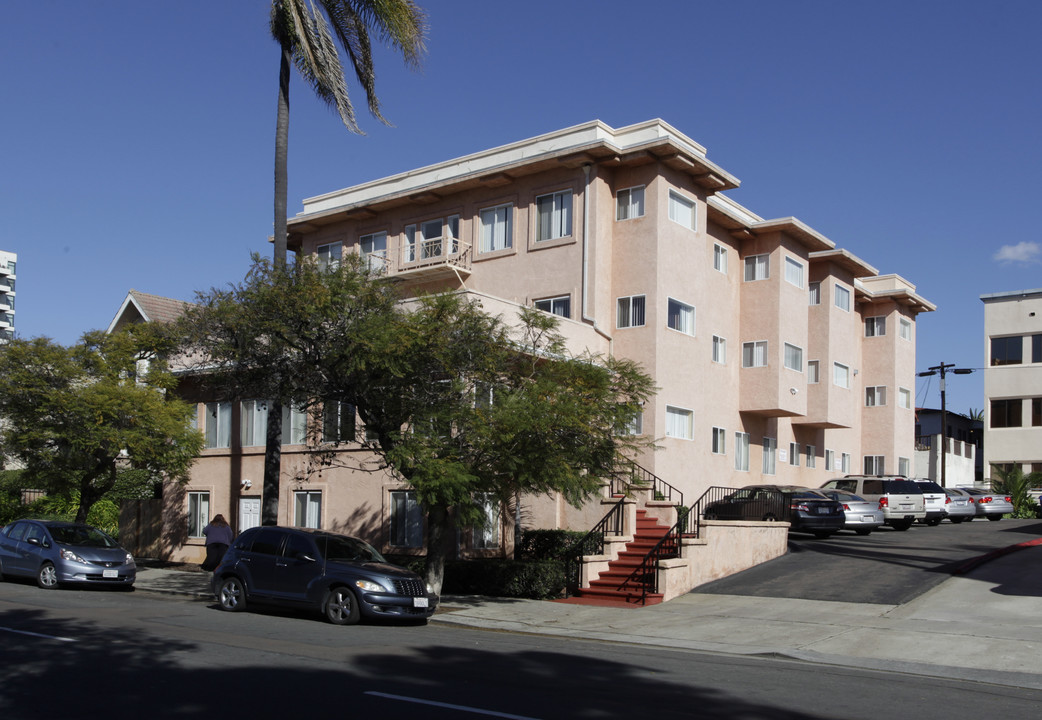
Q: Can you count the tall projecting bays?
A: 4